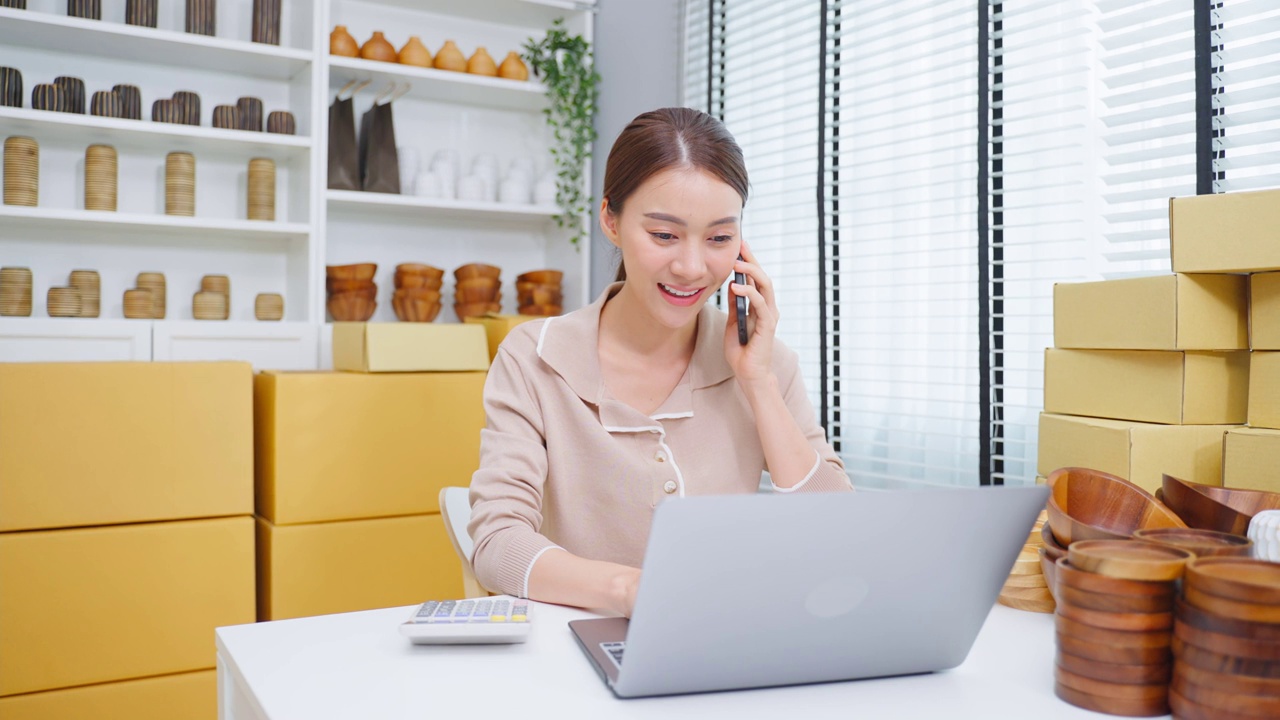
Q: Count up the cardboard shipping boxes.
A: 14